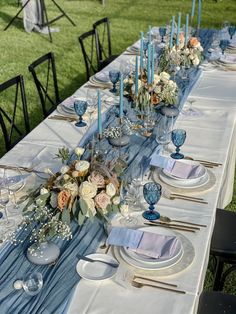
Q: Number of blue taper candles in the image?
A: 12